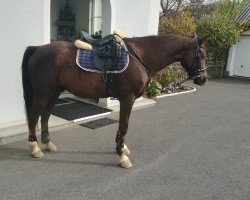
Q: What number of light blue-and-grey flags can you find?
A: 0